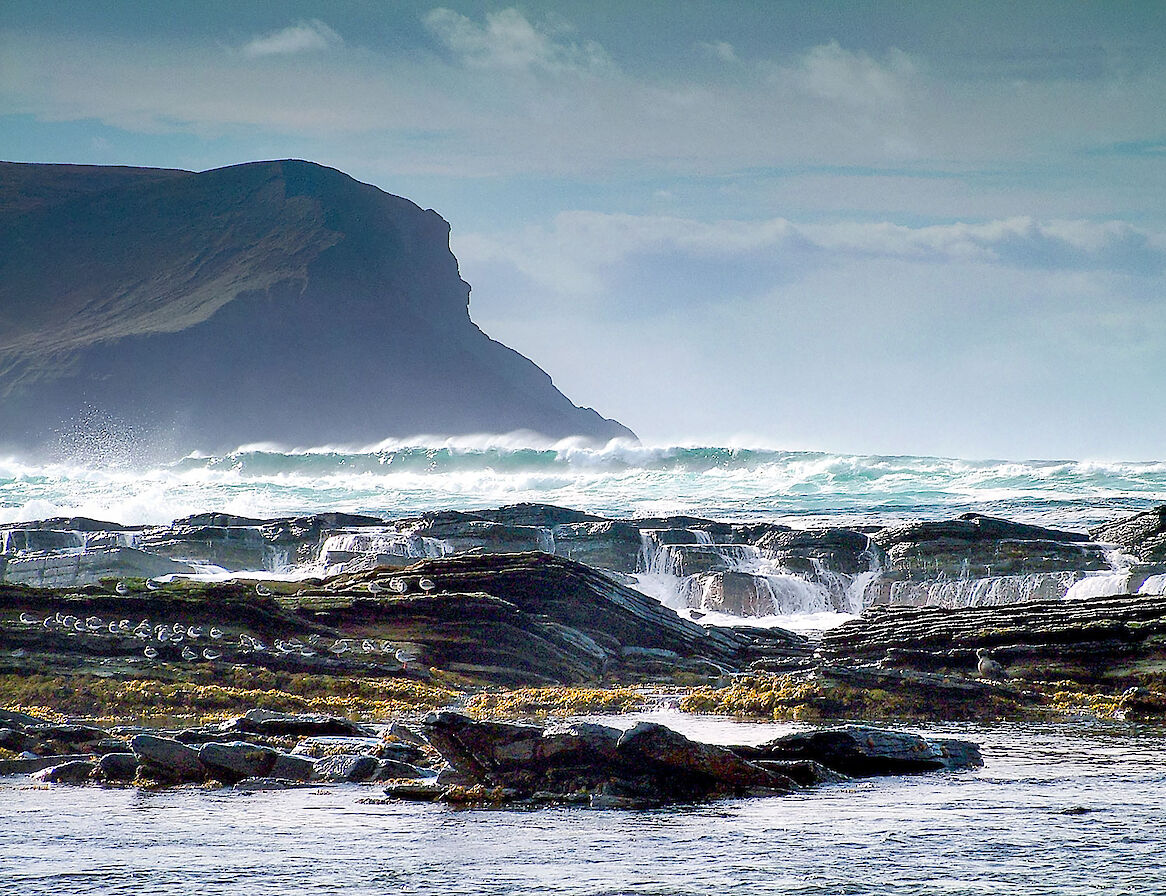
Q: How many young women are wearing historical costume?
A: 0